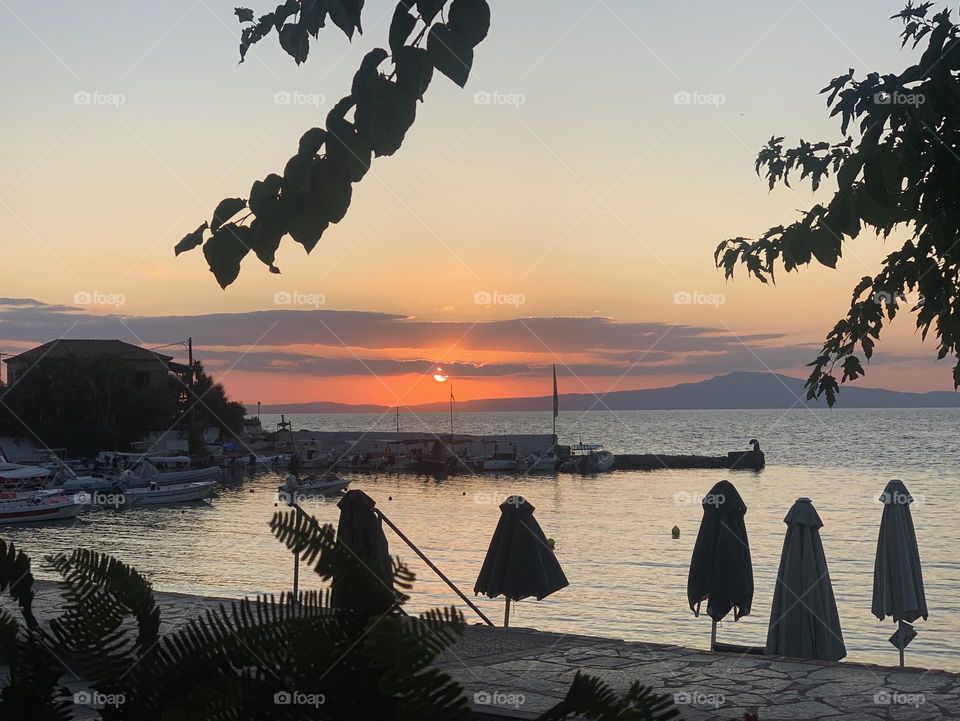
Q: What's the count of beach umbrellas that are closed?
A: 5